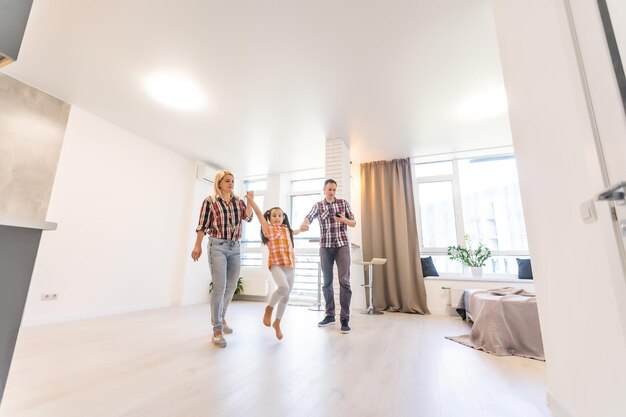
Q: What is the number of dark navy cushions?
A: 2